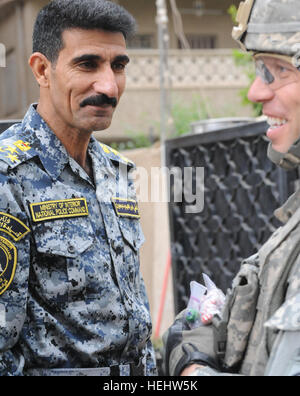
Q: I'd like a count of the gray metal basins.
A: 1